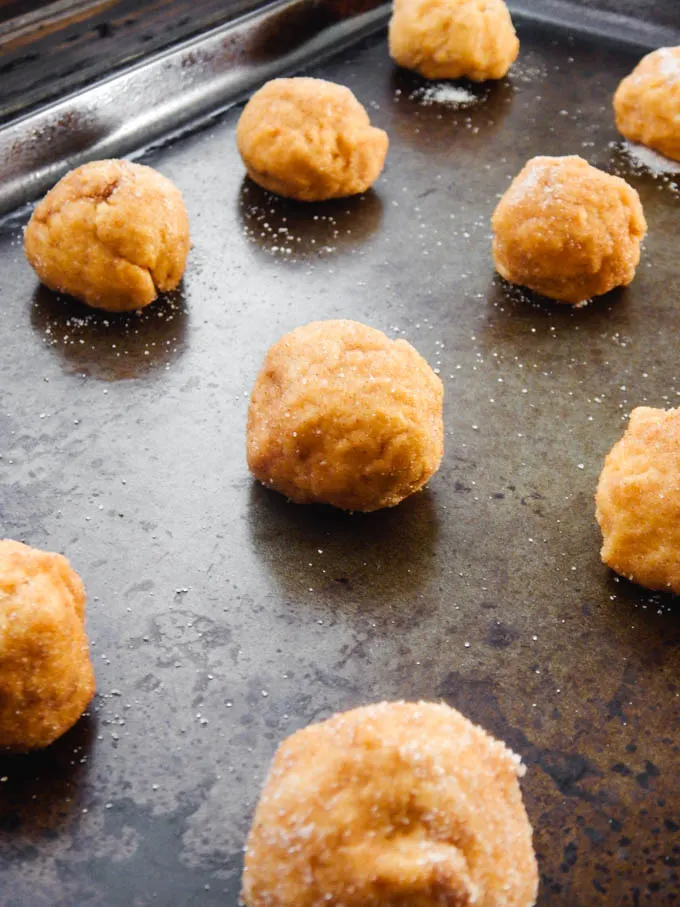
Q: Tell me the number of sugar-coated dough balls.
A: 9